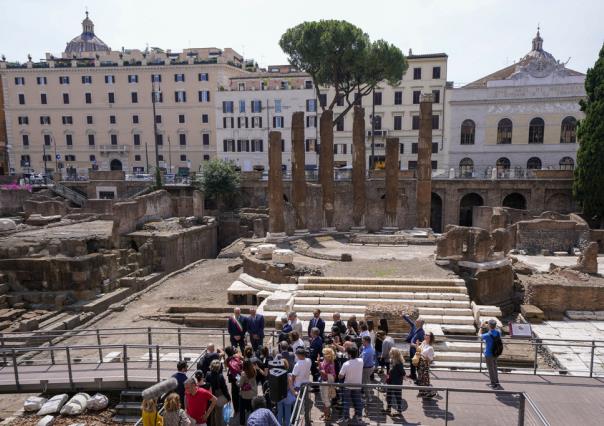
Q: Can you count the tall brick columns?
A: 6